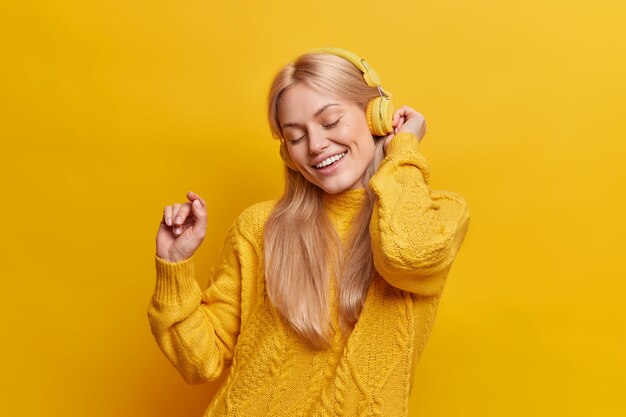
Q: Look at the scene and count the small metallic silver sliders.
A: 1